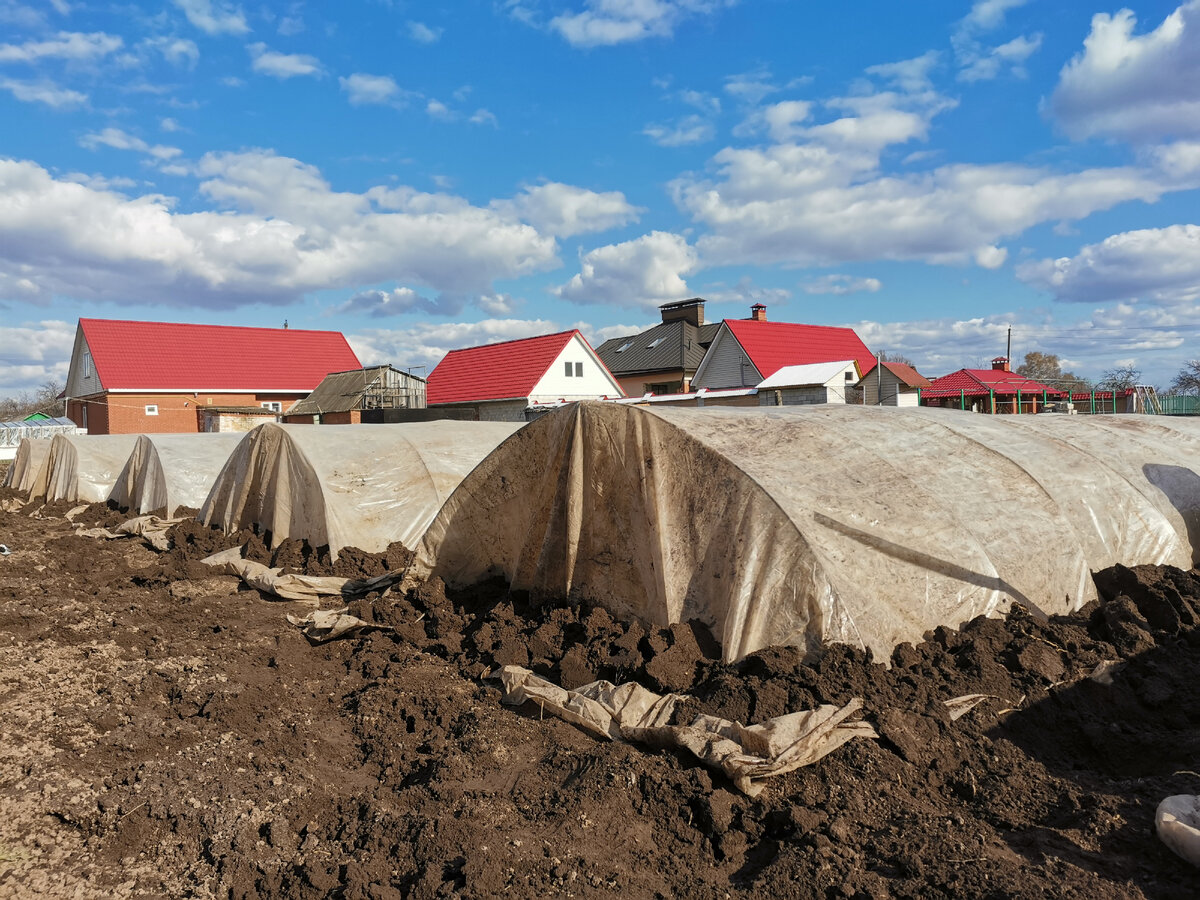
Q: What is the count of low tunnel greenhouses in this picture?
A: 5